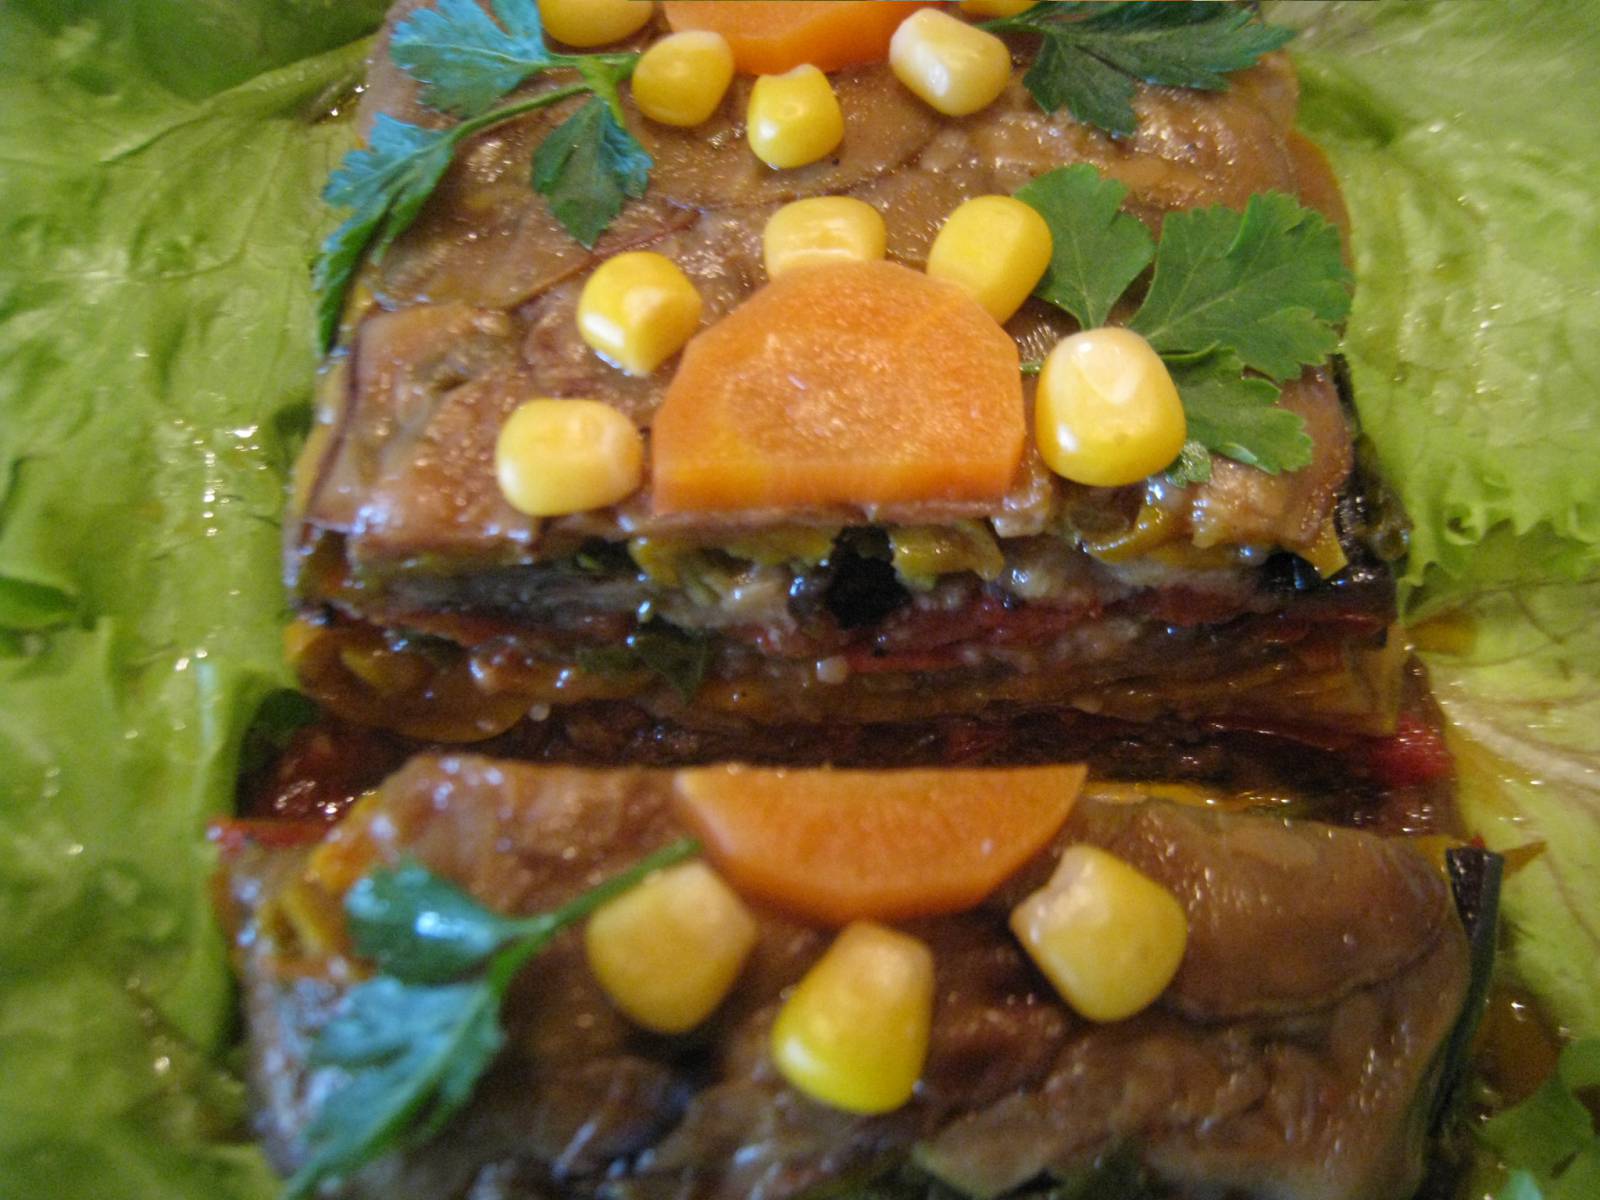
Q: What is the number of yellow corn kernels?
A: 13